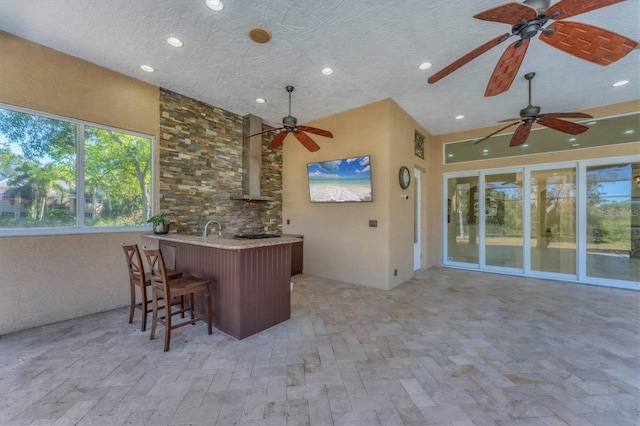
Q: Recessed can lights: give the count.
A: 8